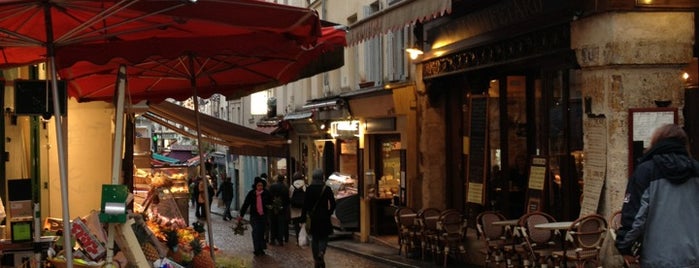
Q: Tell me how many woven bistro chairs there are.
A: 7